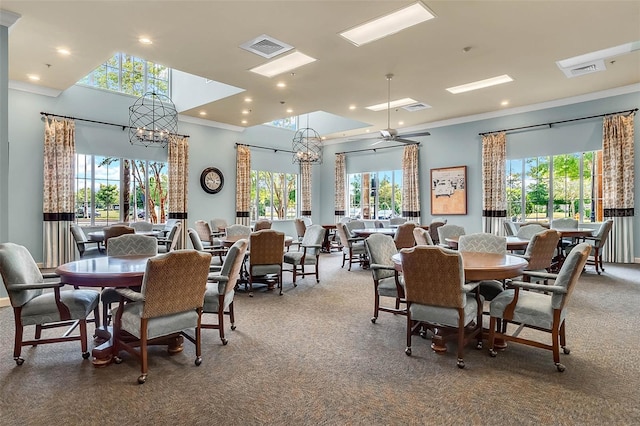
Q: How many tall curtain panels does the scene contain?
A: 8